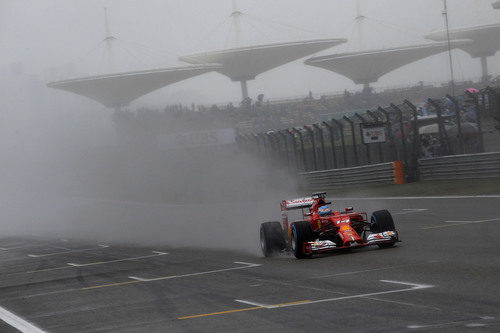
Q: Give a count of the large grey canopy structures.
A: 4